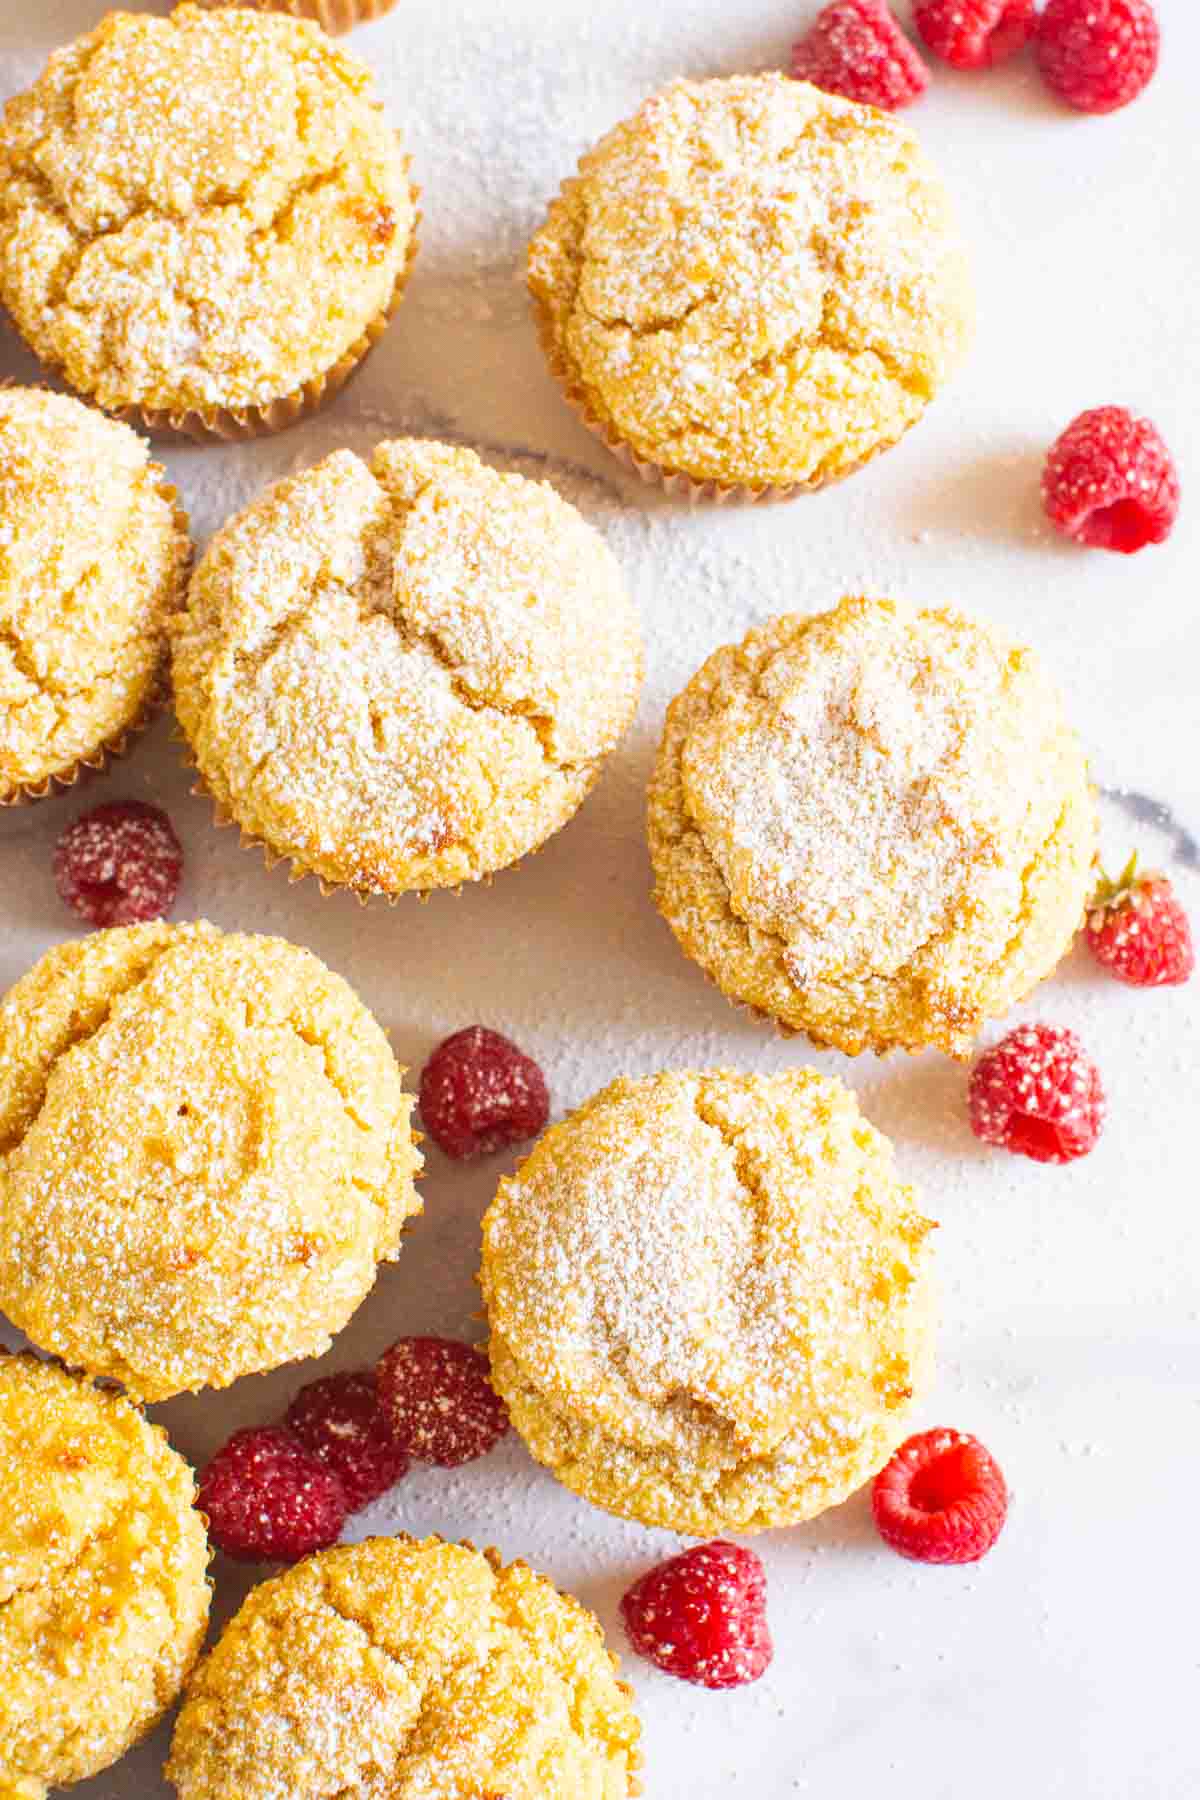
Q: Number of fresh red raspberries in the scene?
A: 13